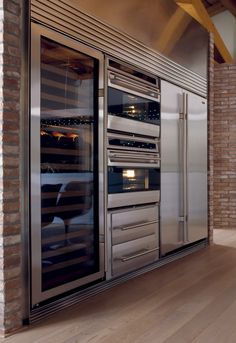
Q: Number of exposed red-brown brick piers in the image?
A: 2